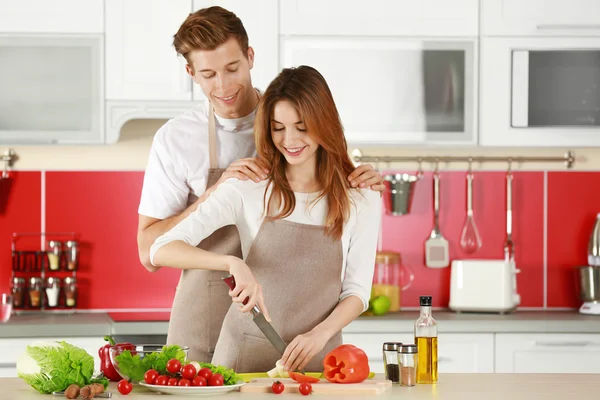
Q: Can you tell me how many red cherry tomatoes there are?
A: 12